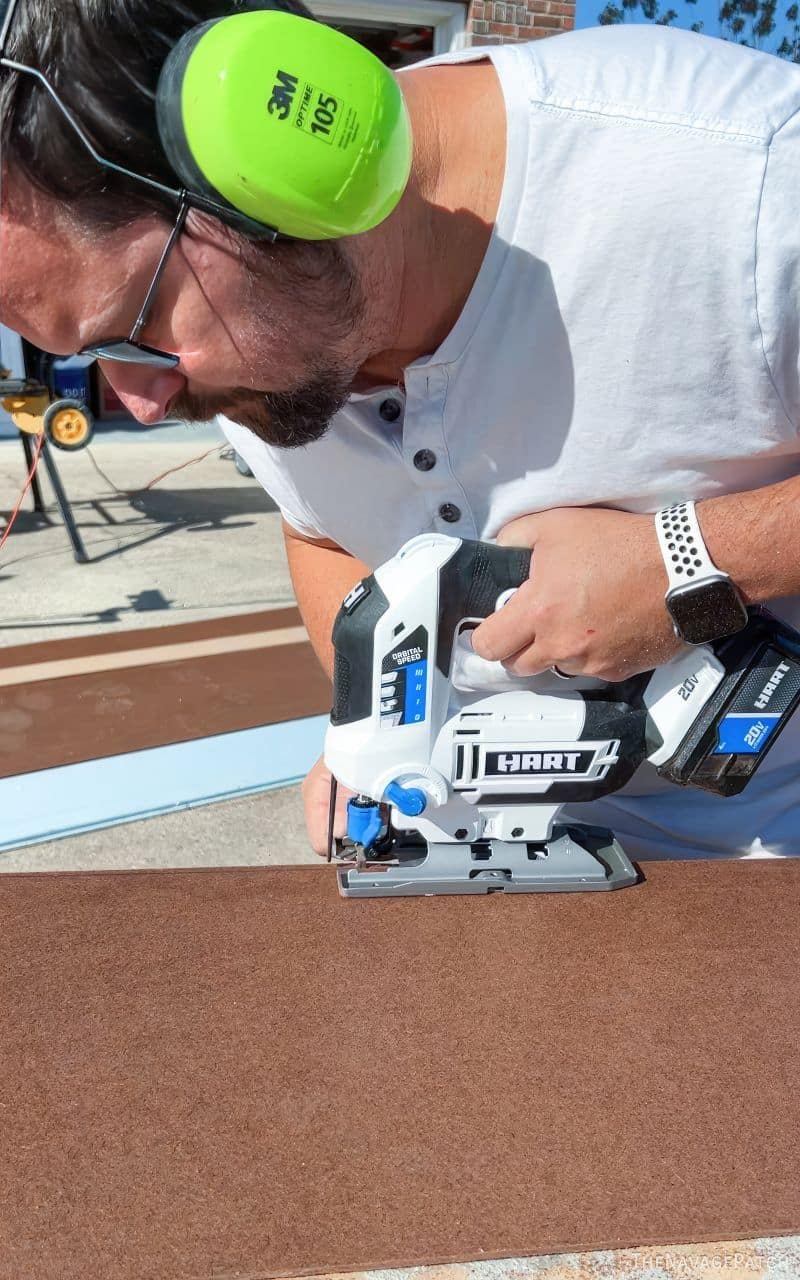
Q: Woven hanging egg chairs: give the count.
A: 0